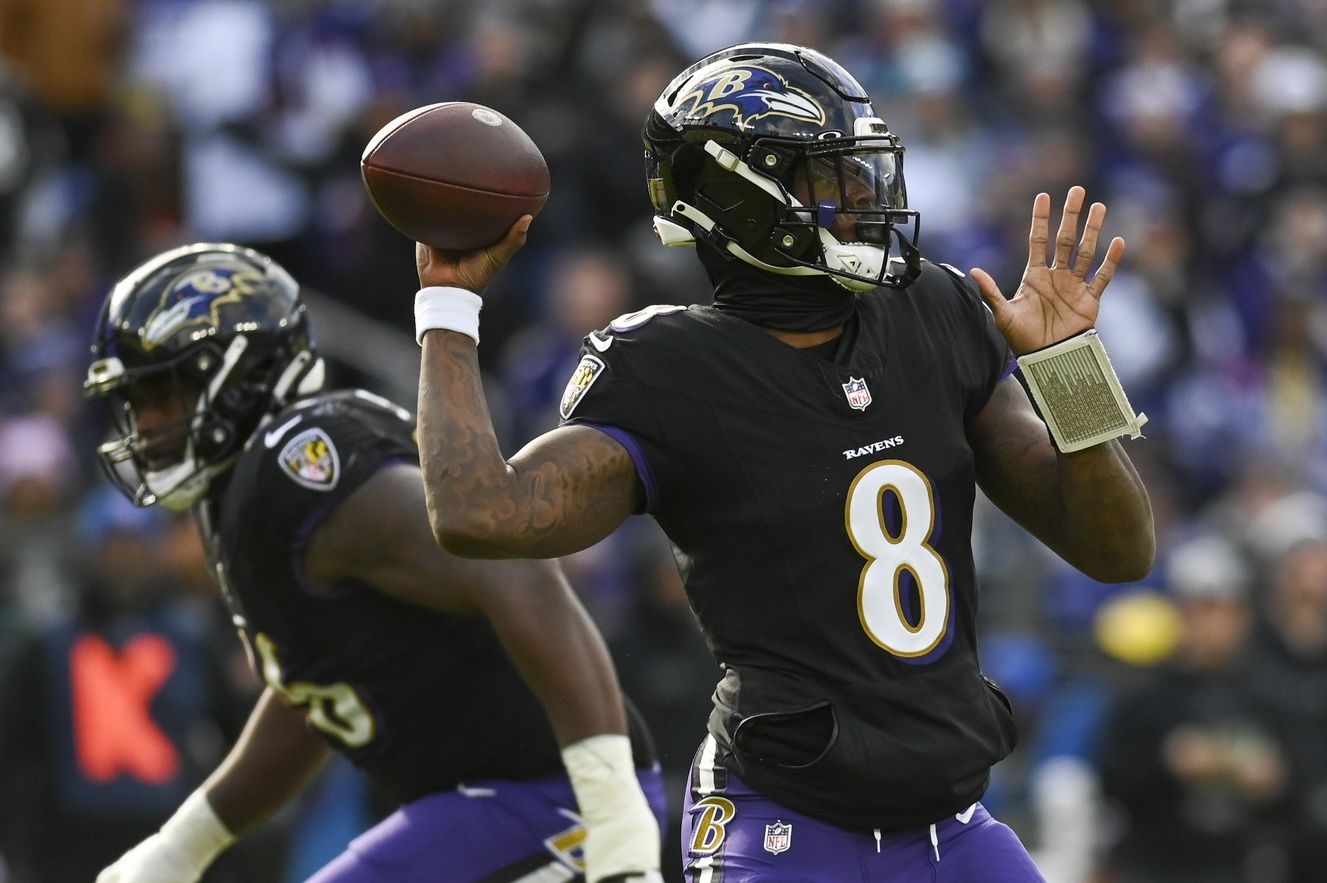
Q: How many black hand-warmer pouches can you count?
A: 1